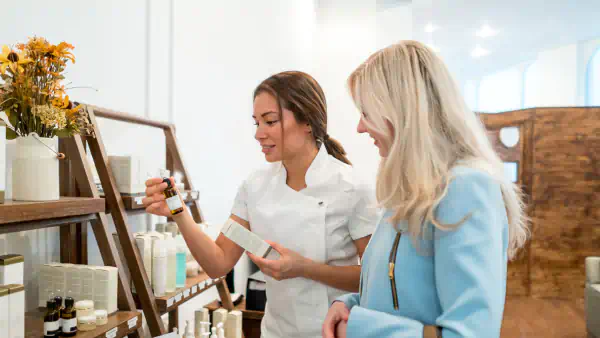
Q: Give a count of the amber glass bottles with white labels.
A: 4